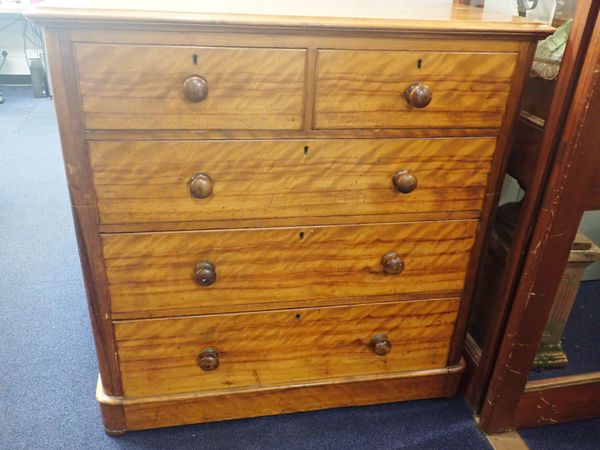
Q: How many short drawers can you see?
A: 2